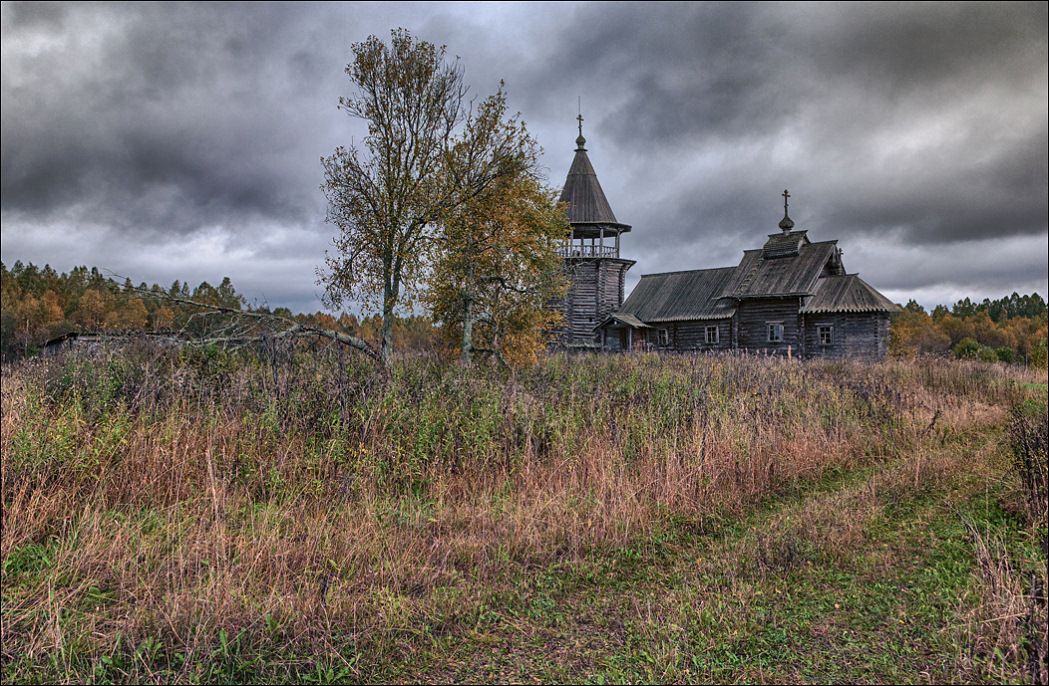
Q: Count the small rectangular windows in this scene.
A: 4